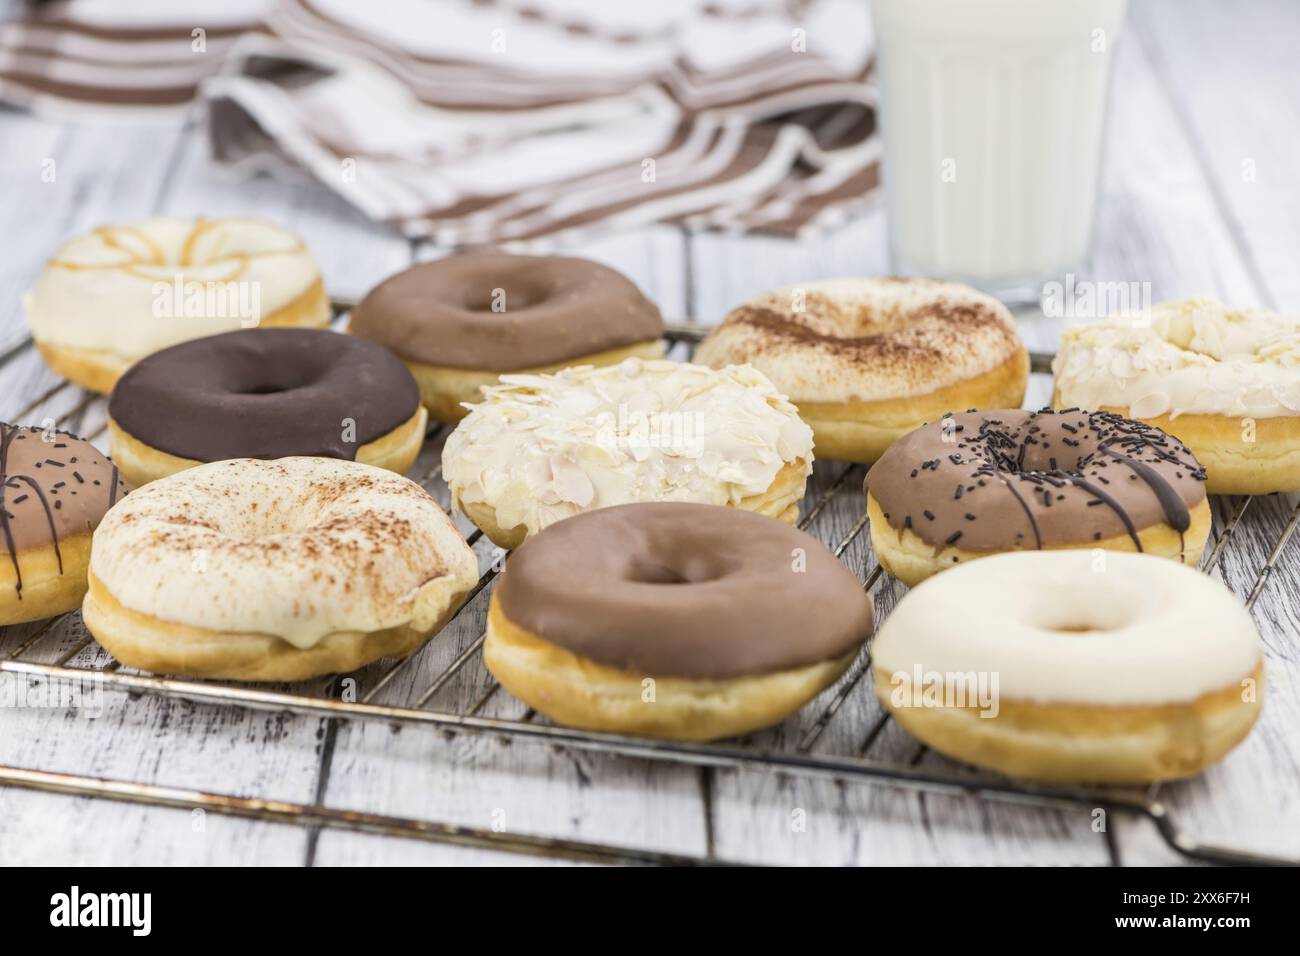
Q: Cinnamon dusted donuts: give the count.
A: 2